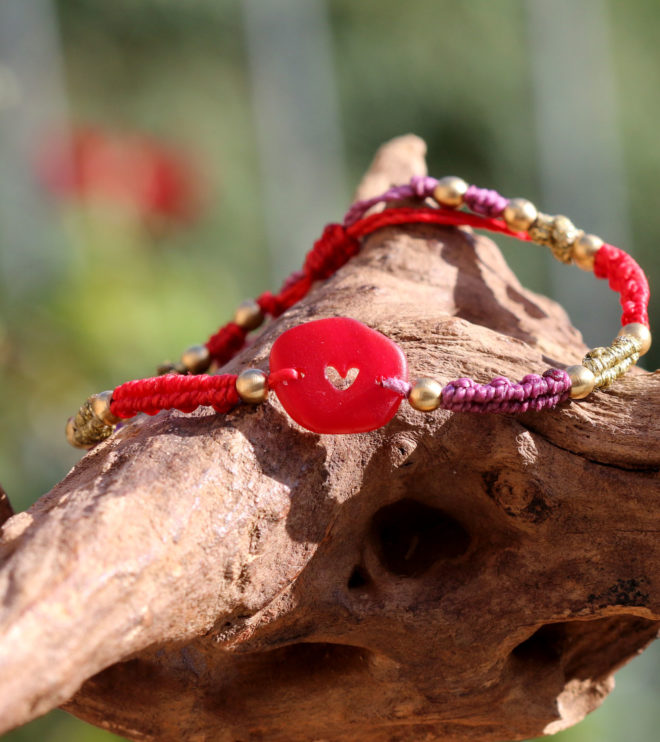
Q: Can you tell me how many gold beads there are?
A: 11